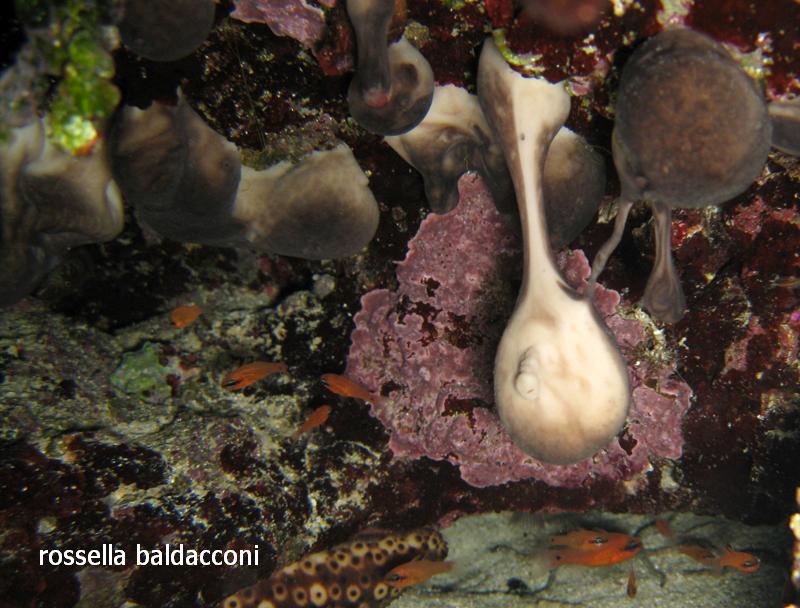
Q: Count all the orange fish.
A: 11